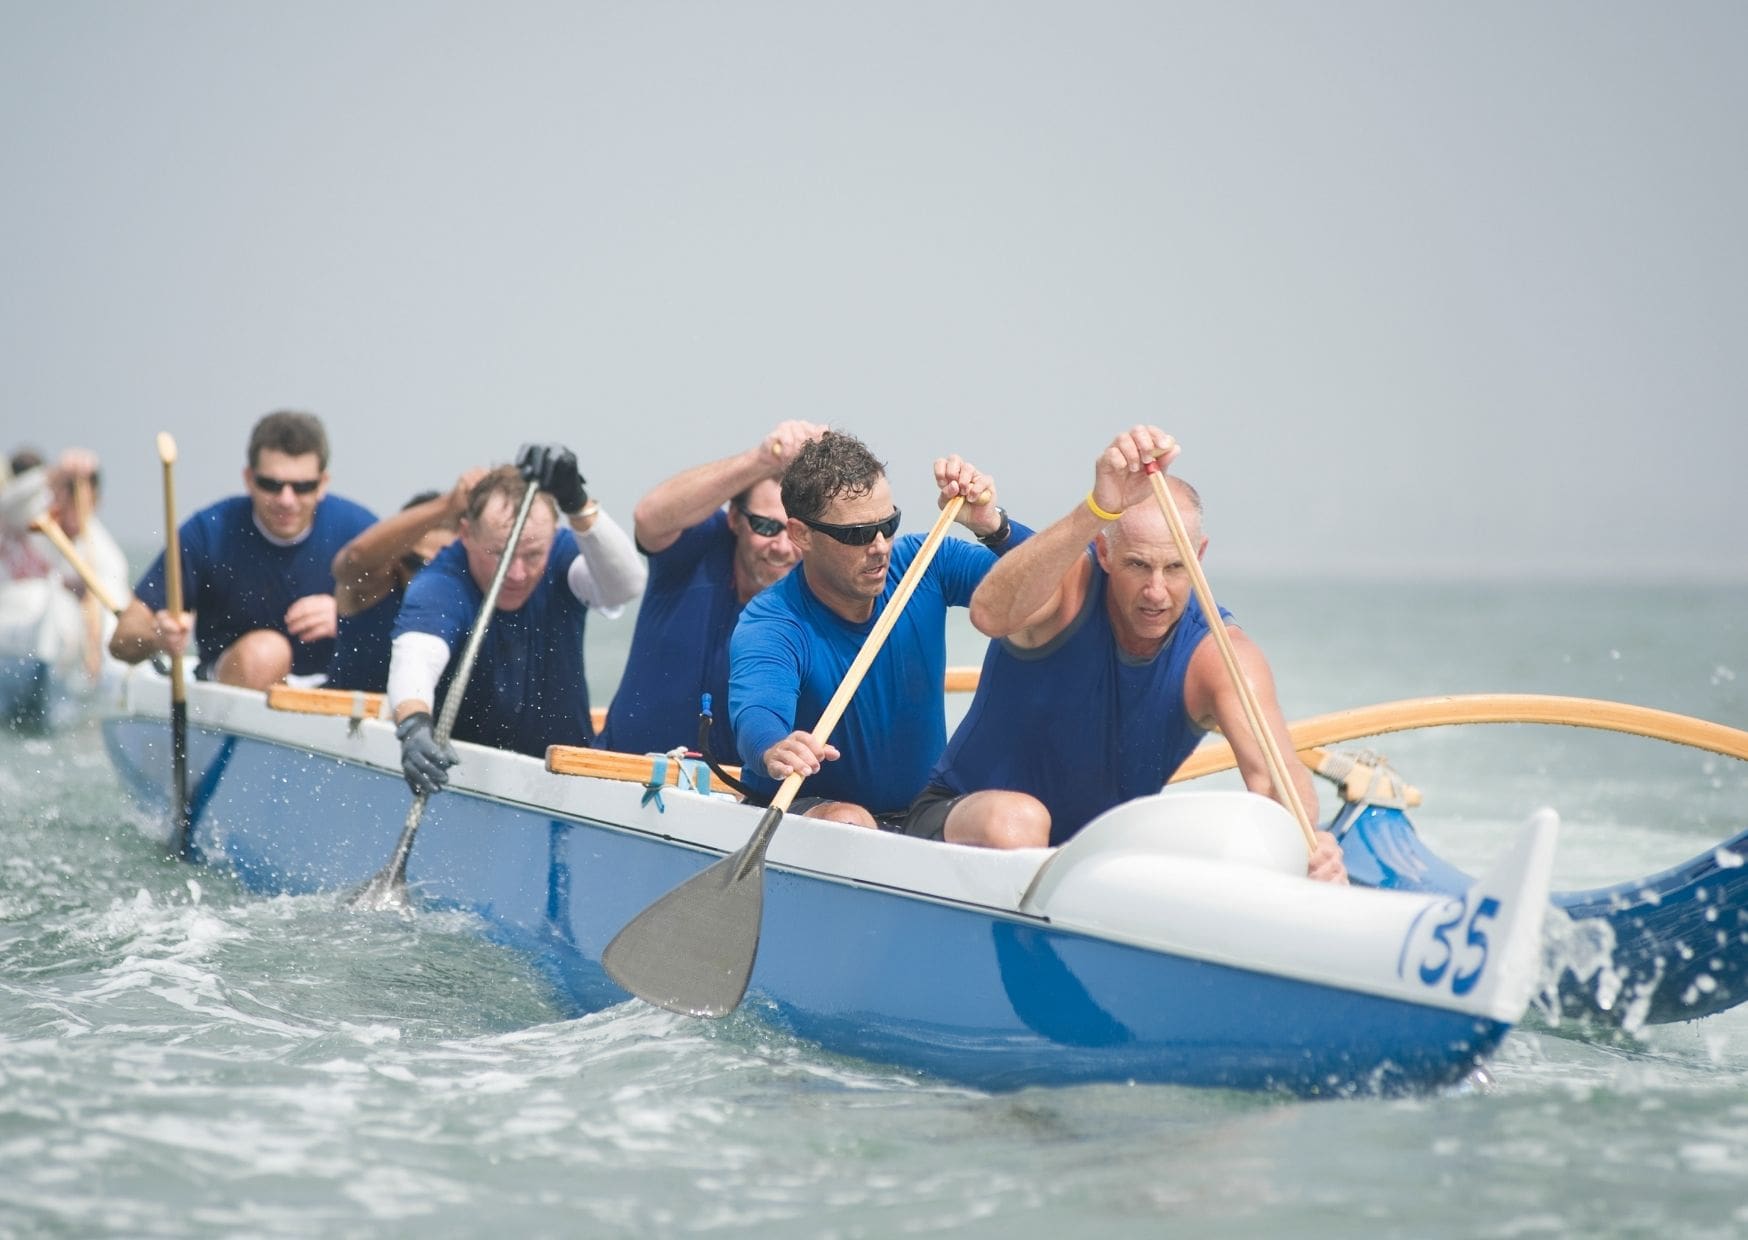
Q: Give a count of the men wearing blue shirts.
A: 6